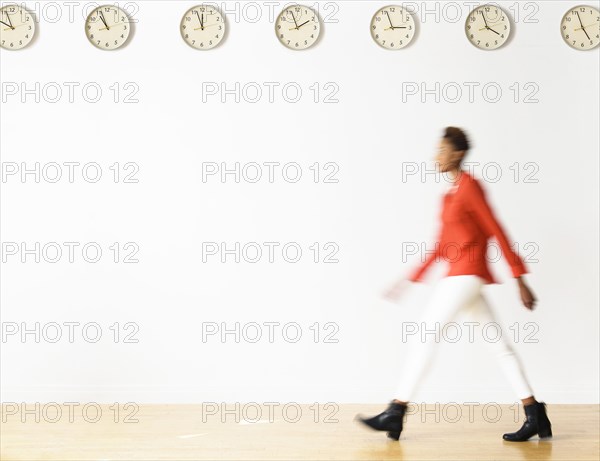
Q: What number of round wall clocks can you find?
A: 7